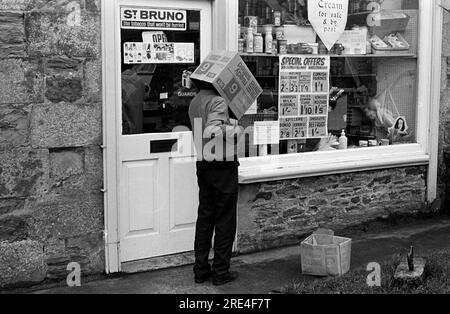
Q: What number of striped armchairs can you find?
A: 0